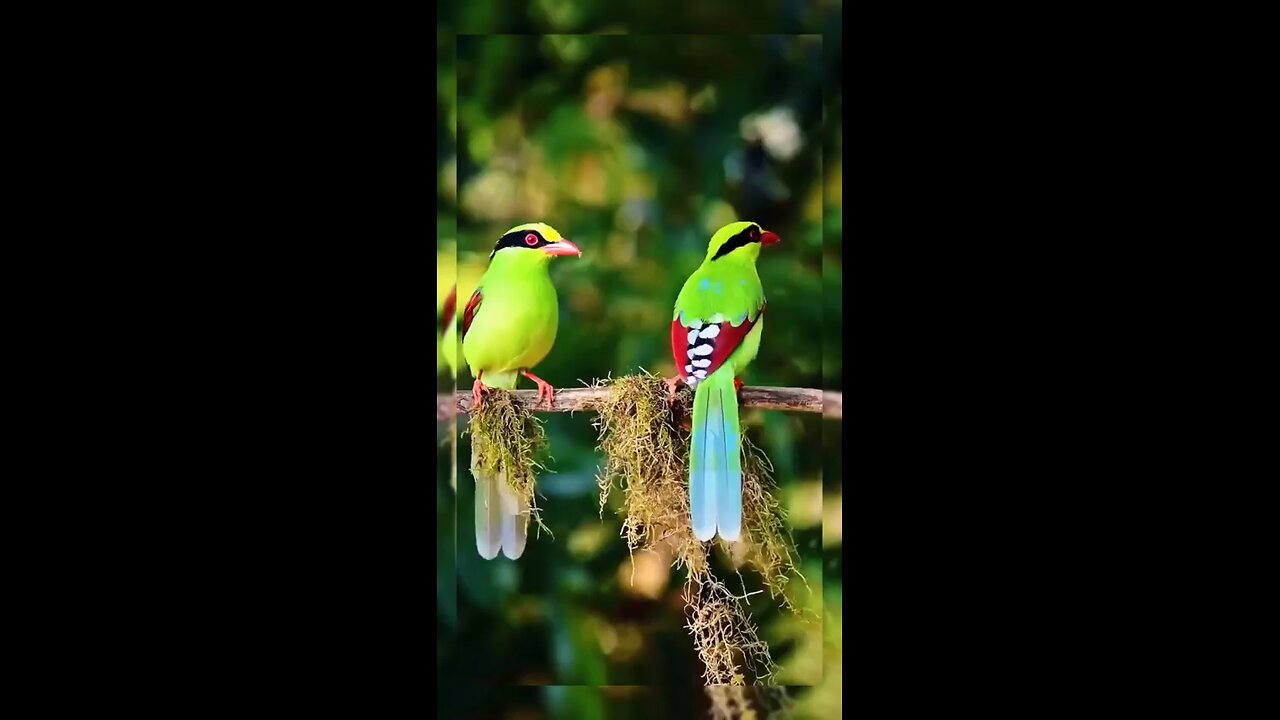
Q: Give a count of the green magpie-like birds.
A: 2